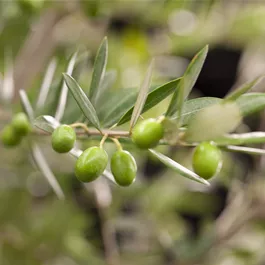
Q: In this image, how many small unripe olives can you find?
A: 7